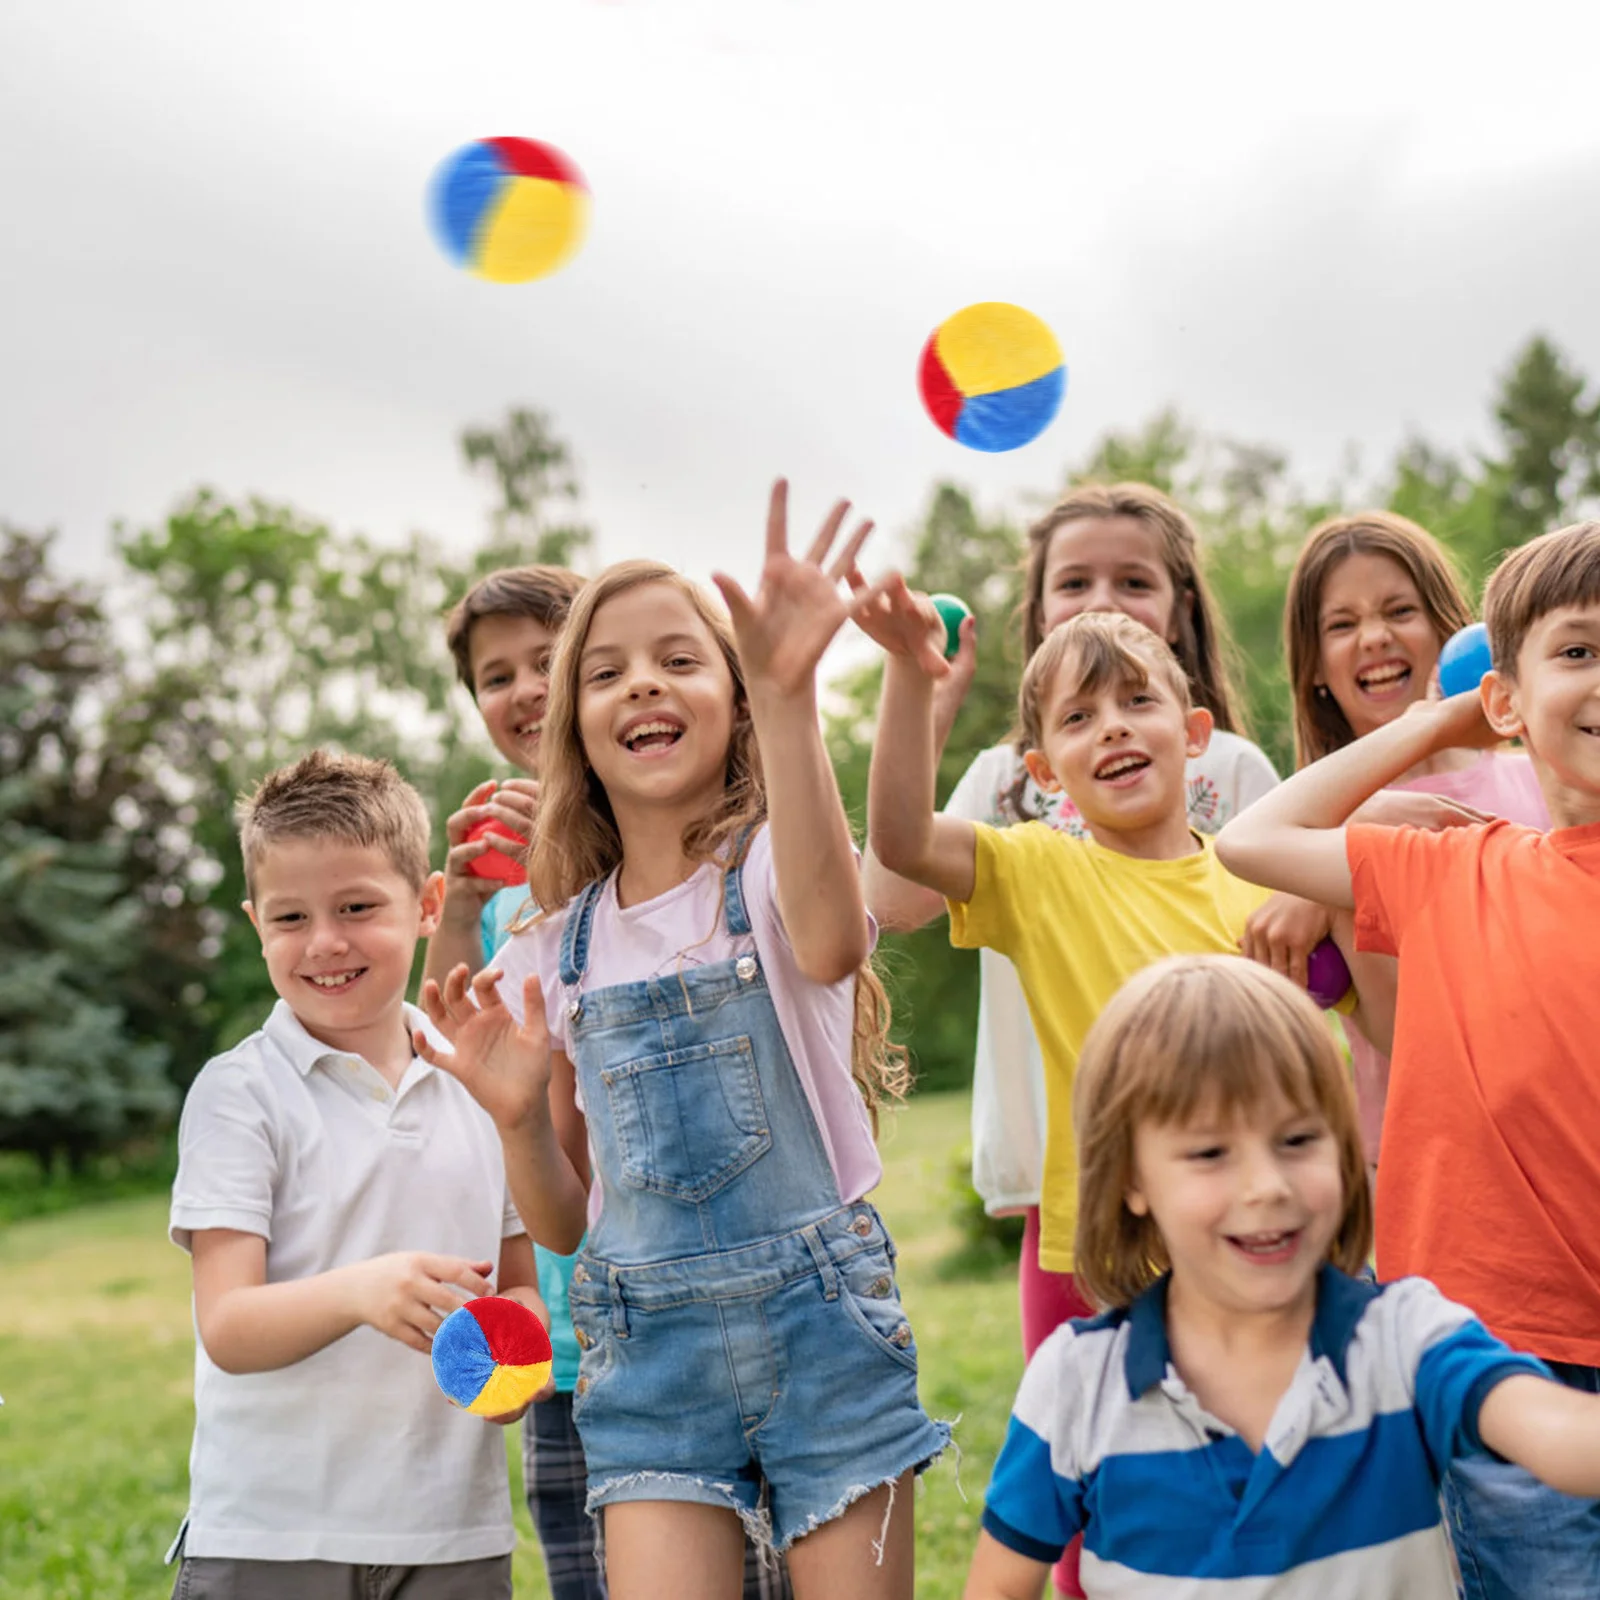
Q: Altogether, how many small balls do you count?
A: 7